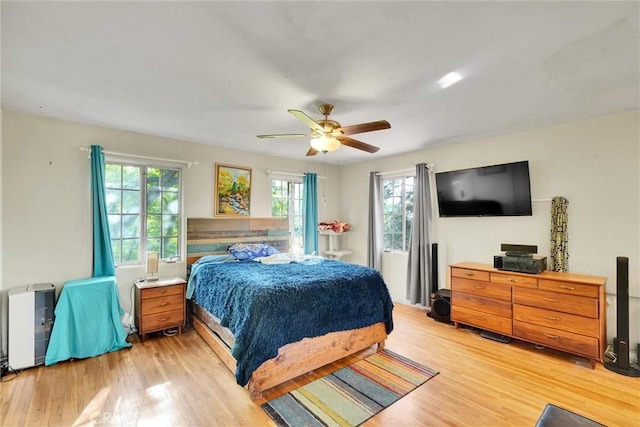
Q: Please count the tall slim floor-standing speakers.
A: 2